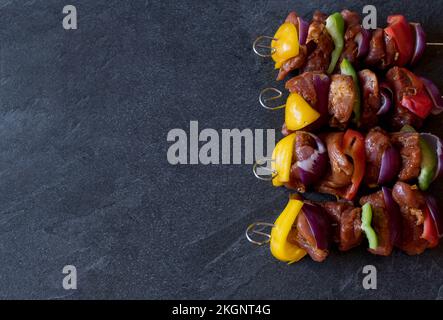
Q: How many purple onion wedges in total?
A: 12